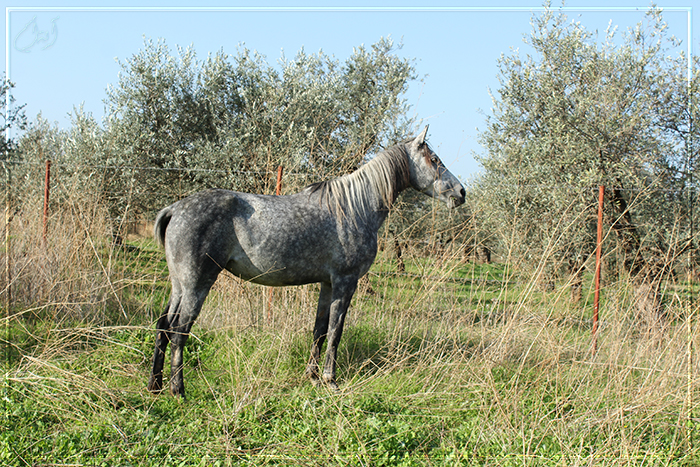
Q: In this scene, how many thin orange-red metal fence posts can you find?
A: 3